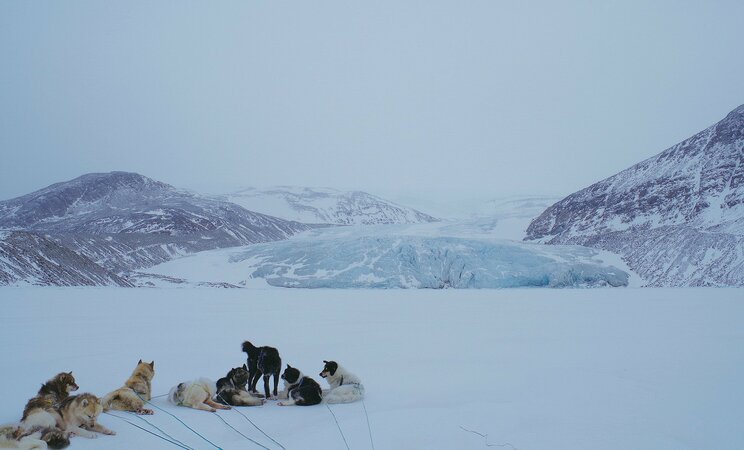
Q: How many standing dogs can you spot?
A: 1